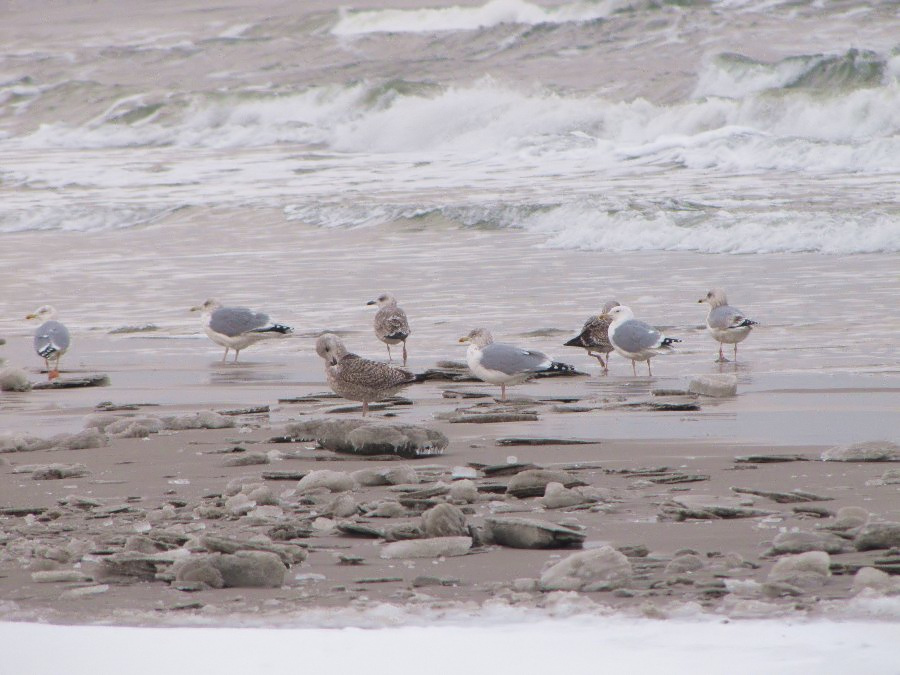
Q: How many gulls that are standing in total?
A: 8